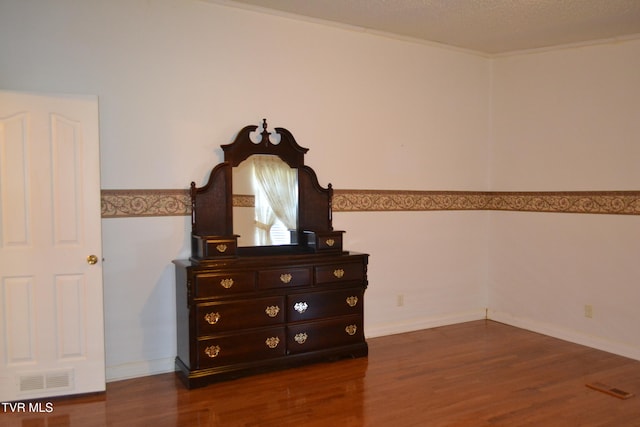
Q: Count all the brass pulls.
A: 13